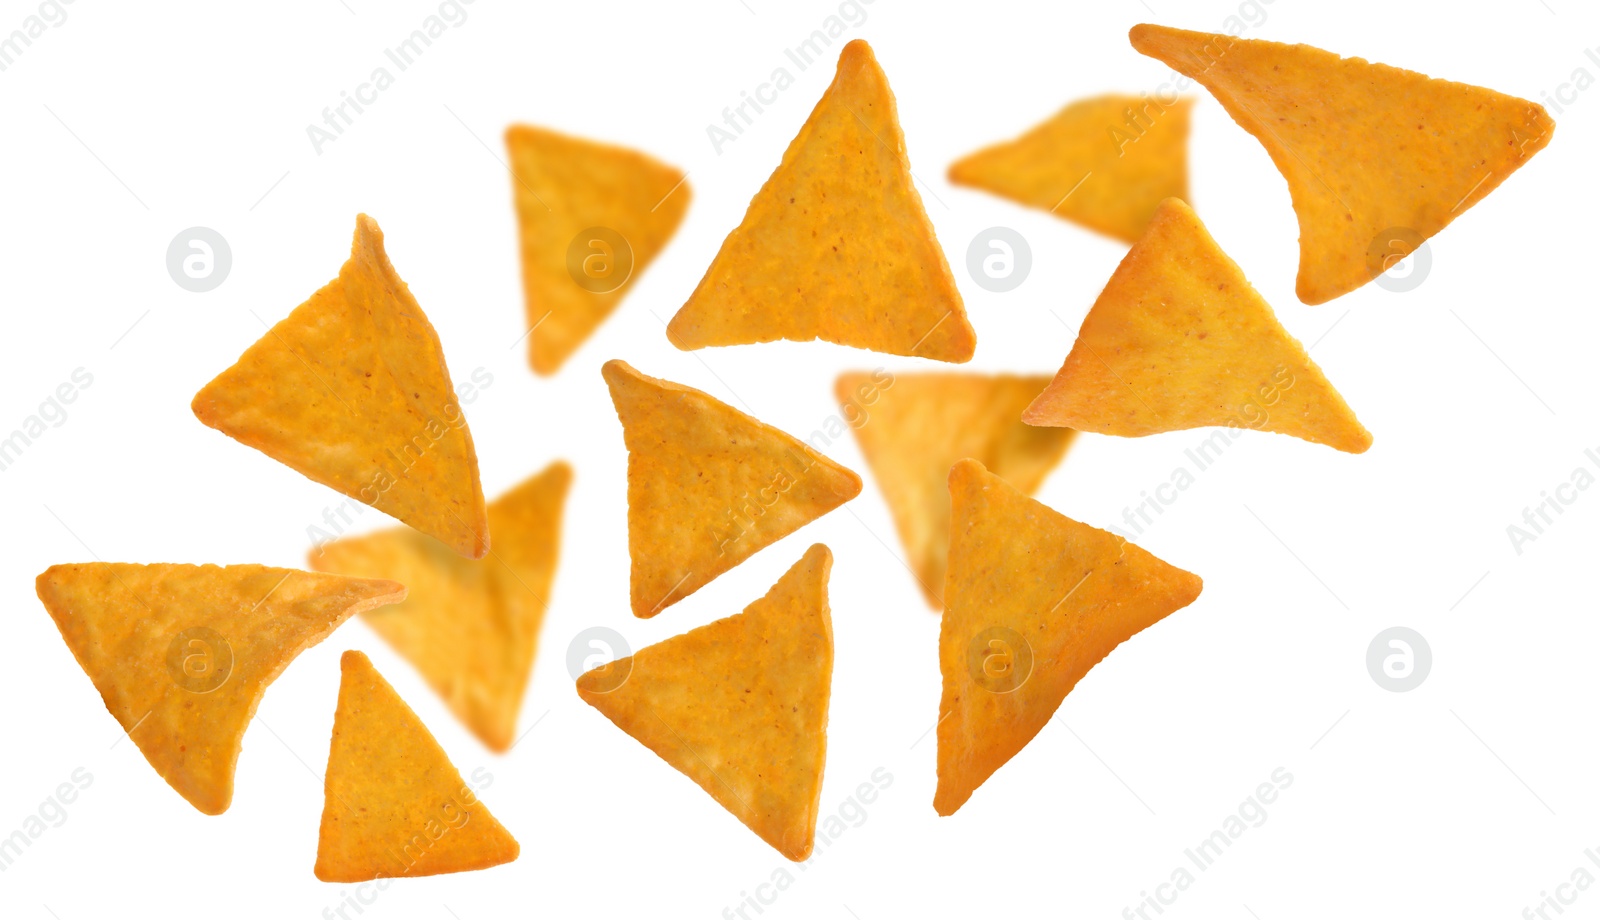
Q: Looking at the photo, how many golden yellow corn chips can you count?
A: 13